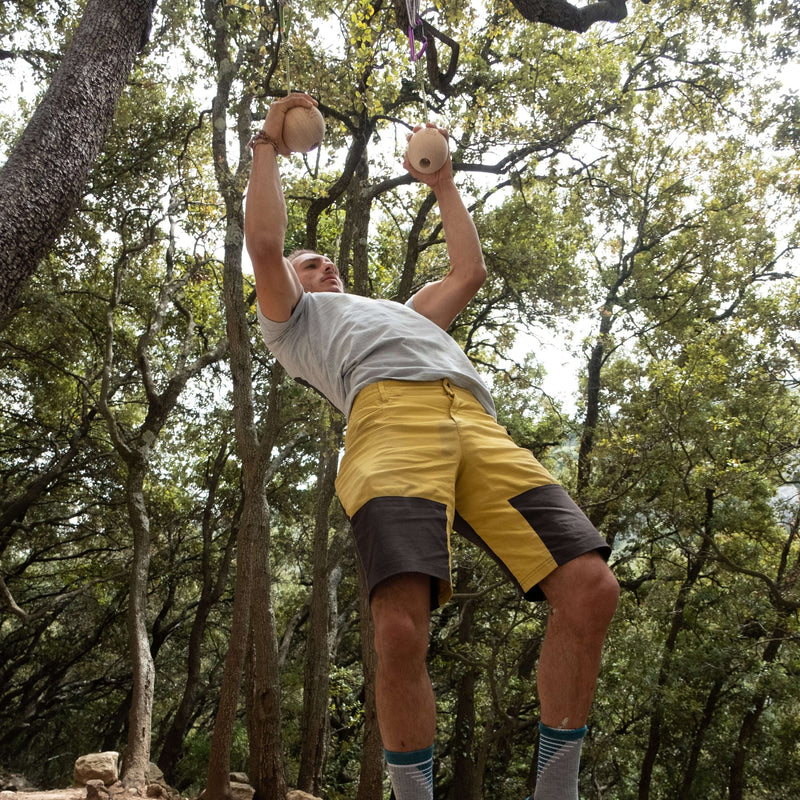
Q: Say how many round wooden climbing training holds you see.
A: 2